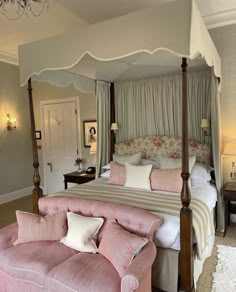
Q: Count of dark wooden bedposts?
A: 3